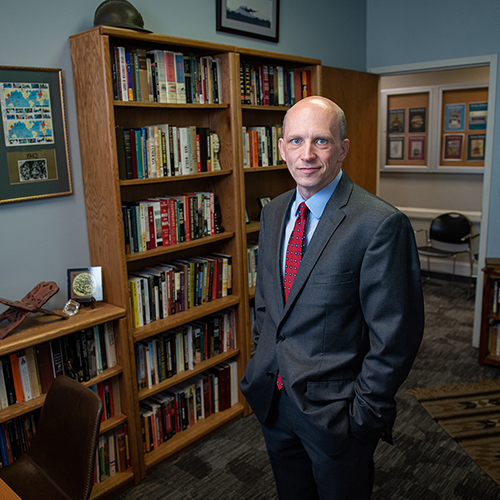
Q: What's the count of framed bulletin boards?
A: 2